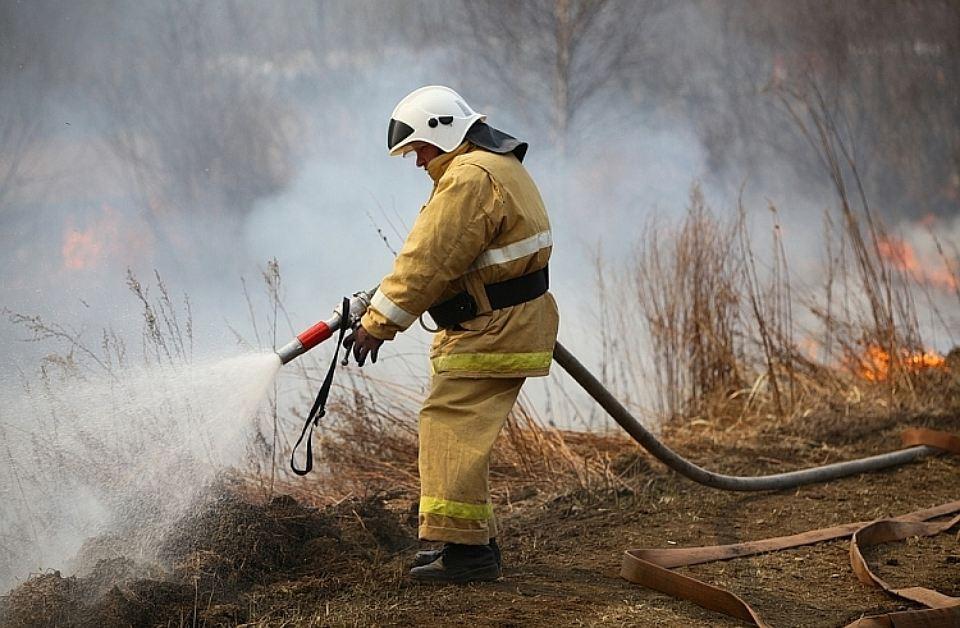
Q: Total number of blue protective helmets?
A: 0